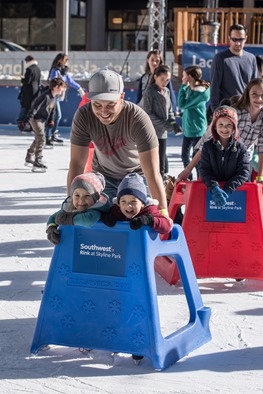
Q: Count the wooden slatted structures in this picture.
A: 1